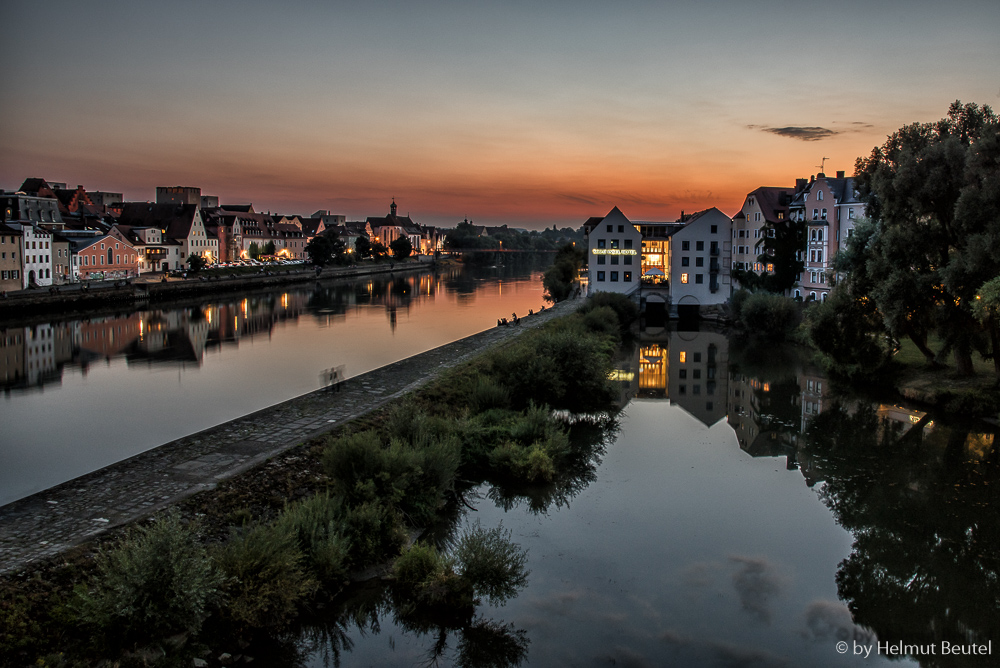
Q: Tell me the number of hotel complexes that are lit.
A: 1